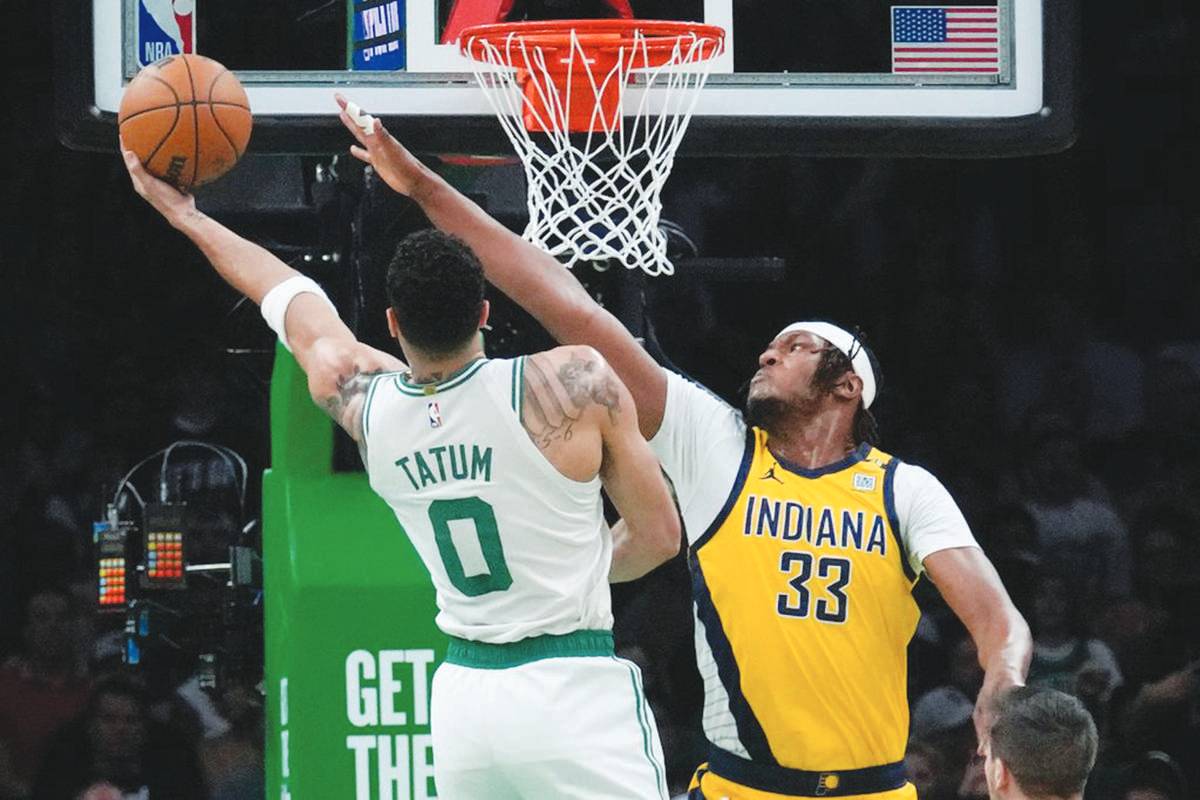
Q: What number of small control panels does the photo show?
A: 2